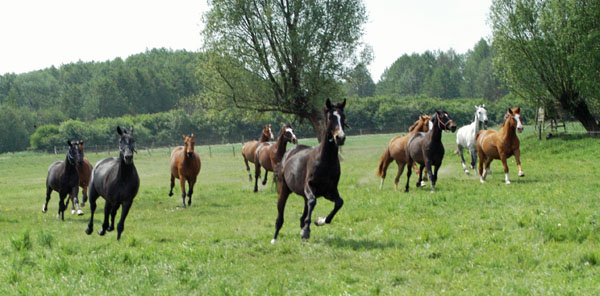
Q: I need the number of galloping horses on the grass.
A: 11